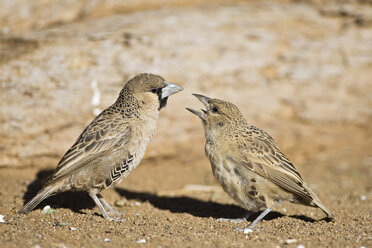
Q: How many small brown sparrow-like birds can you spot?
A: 2